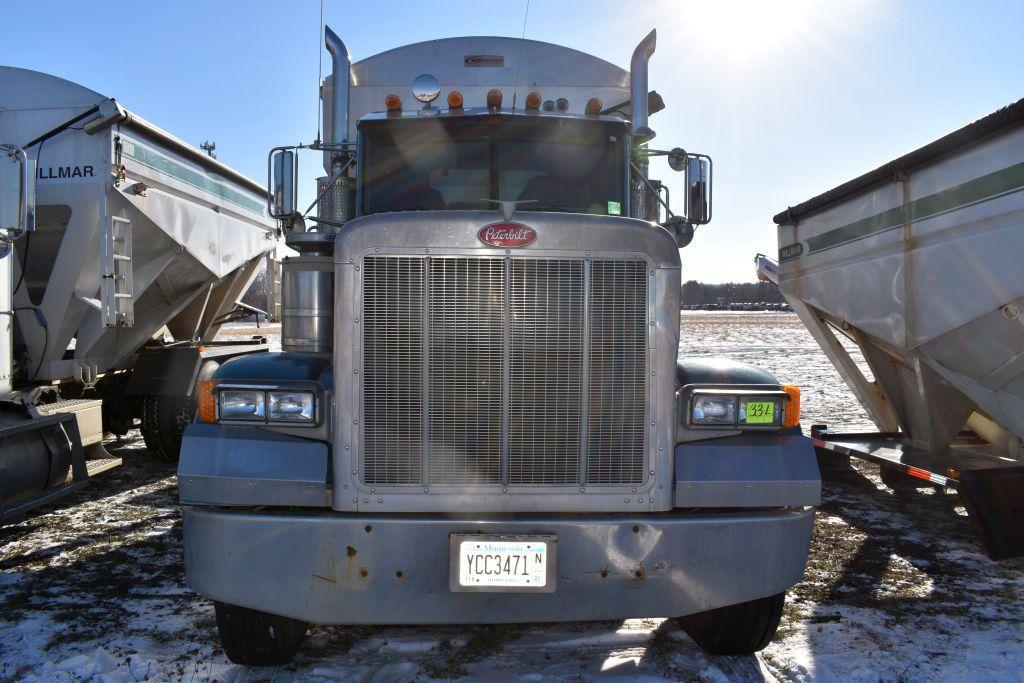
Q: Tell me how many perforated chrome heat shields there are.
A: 2